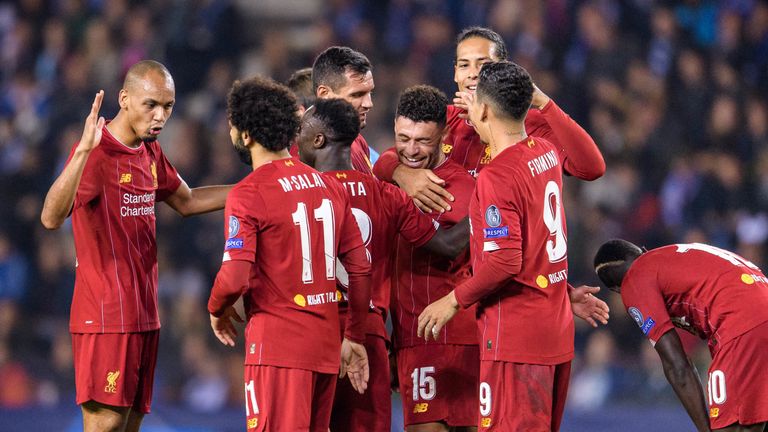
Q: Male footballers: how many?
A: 9